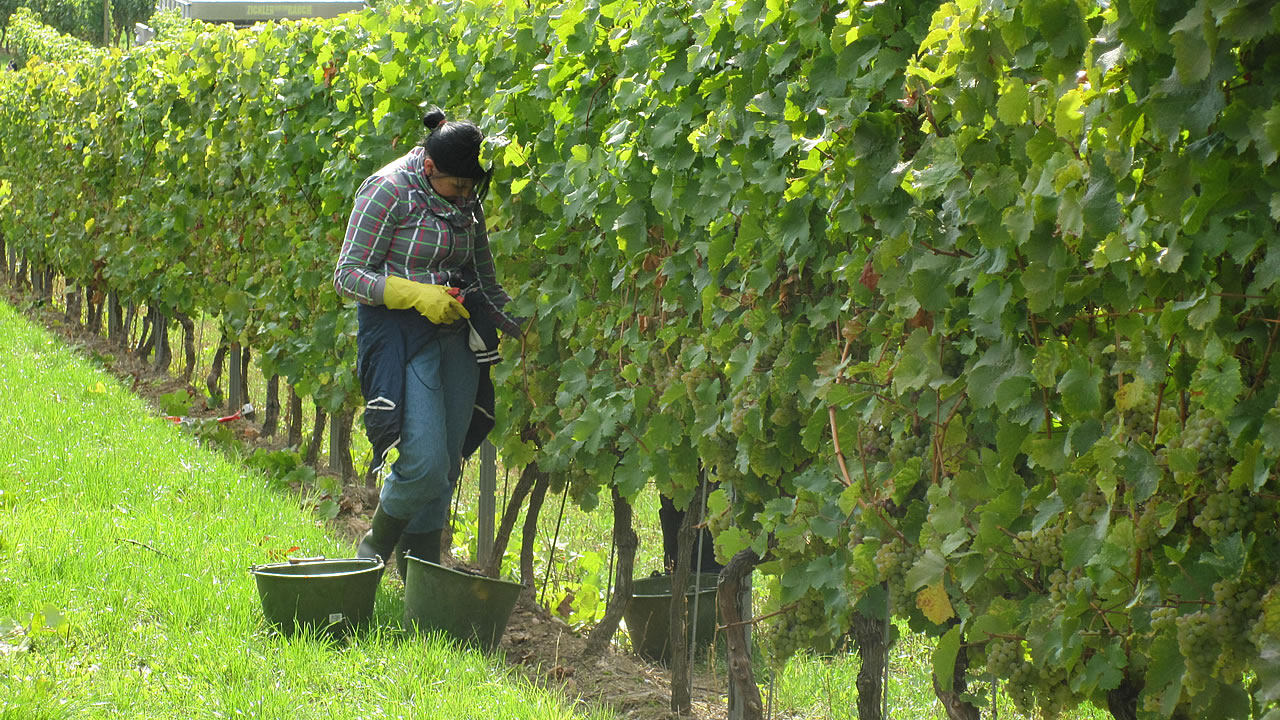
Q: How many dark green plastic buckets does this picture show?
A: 3